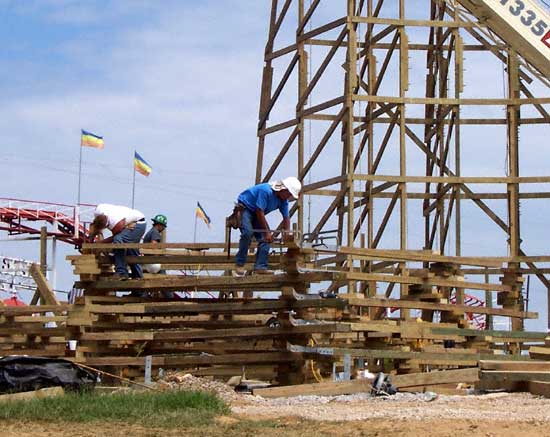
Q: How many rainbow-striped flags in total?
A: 3